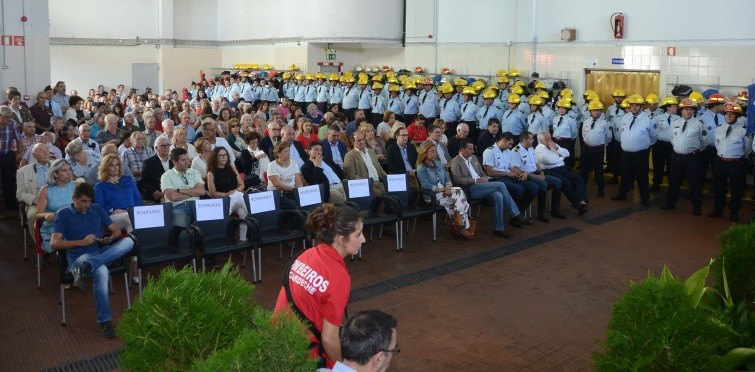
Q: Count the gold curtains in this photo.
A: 1